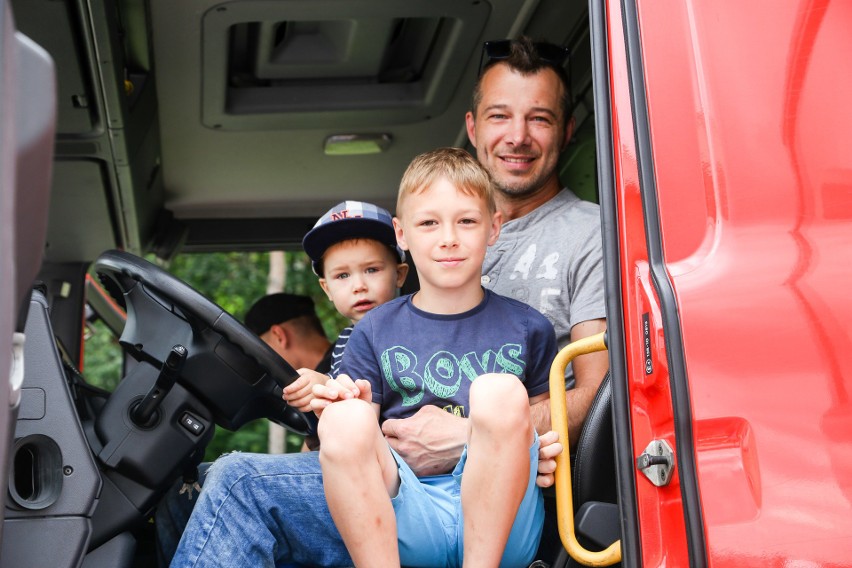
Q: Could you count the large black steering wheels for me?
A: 1